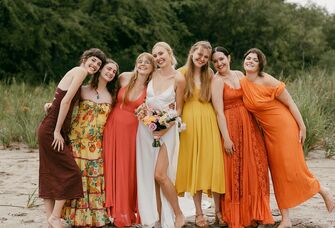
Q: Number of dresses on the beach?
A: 7